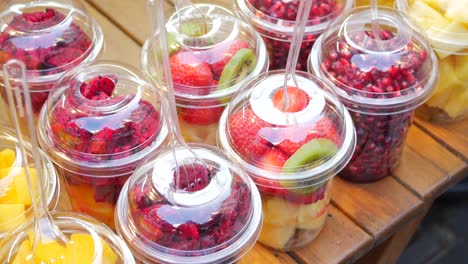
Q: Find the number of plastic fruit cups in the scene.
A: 10